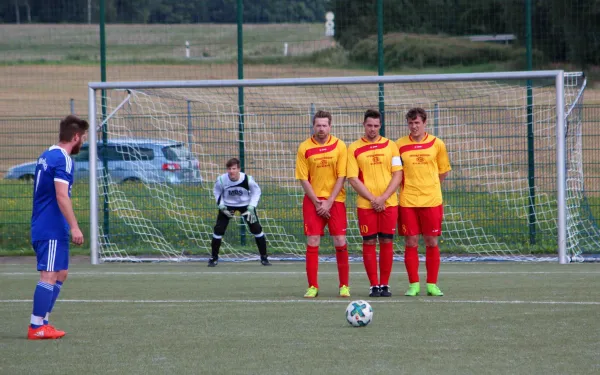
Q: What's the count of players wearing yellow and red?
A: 3